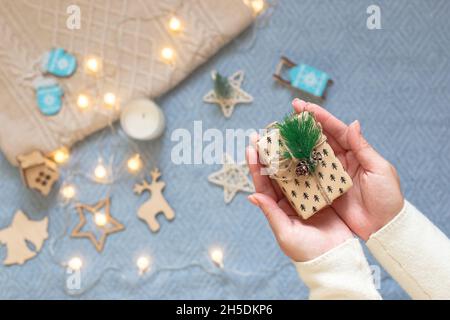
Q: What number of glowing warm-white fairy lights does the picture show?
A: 14